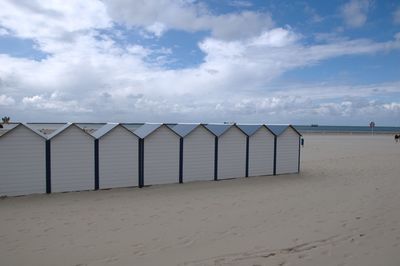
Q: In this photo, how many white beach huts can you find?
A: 8